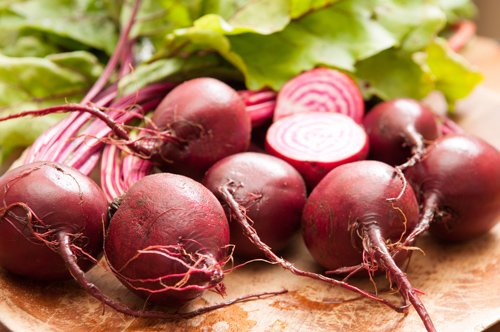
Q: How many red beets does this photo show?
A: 7